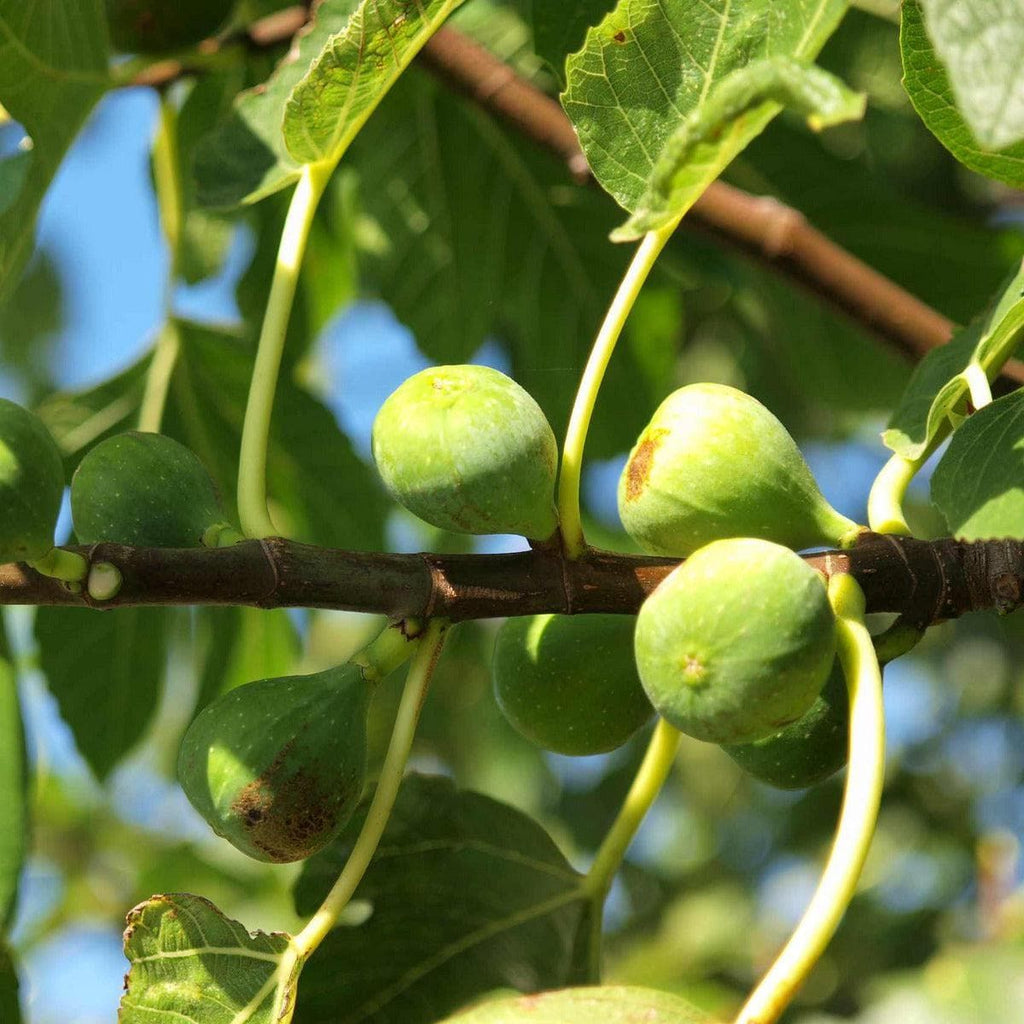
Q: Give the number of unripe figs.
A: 8